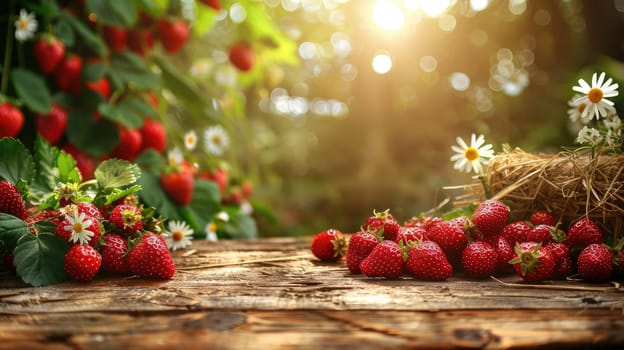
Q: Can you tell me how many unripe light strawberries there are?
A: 0